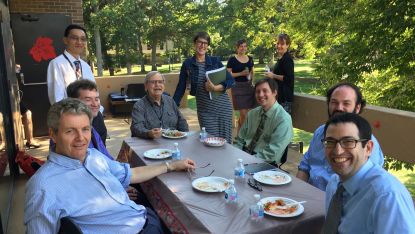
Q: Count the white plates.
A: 5